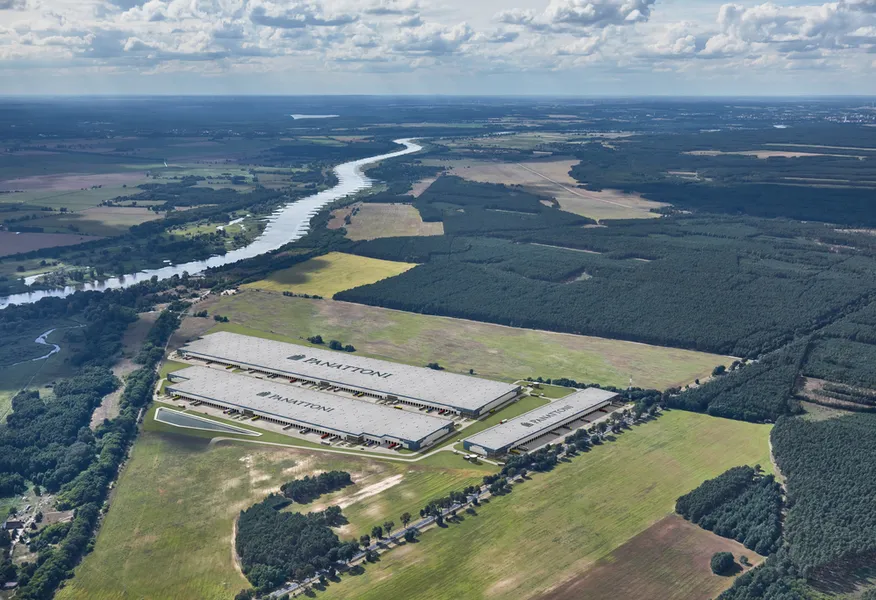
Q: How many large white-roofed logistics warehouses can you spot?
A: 3